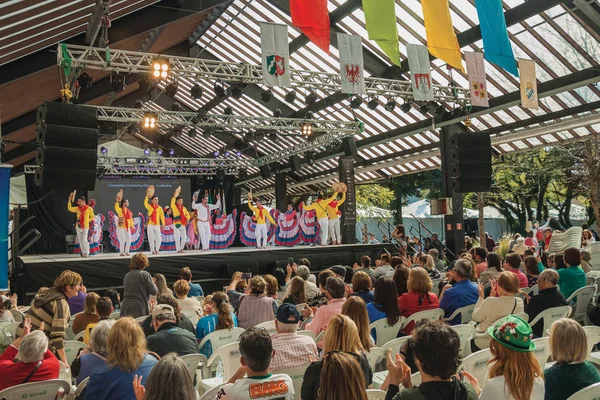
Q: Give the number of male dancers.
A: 8